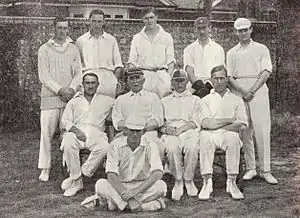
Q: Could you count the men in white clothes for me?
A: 10